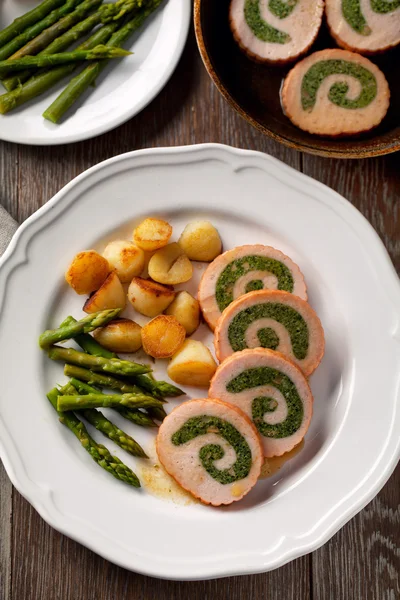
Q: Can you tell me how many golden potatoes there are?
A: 11